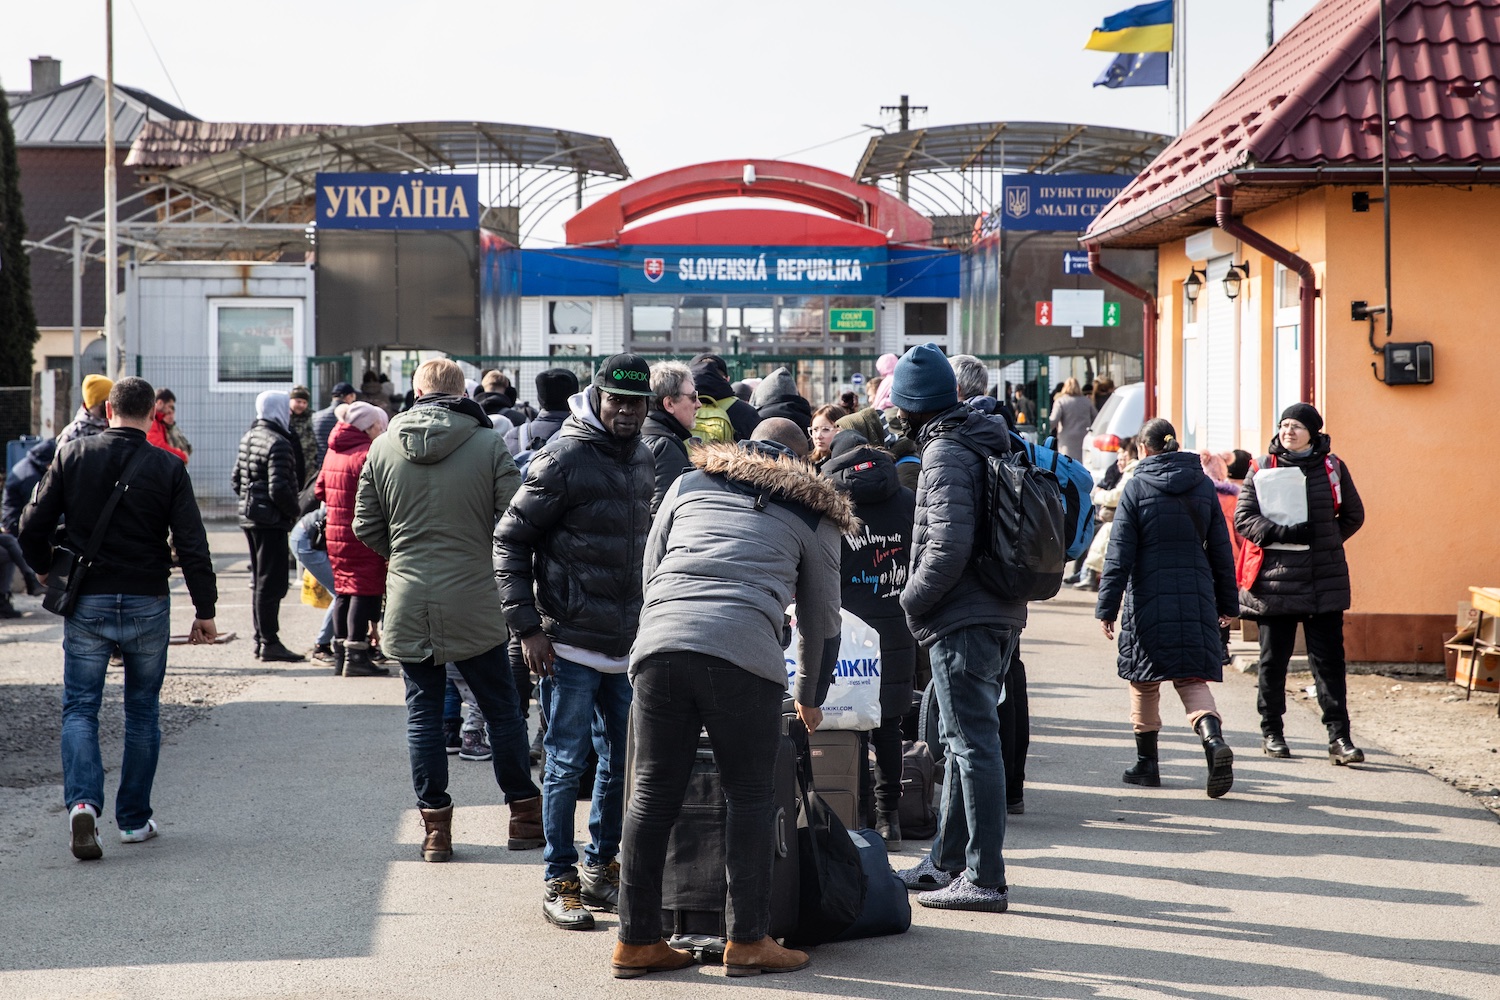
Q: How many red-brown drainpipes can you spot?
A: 2